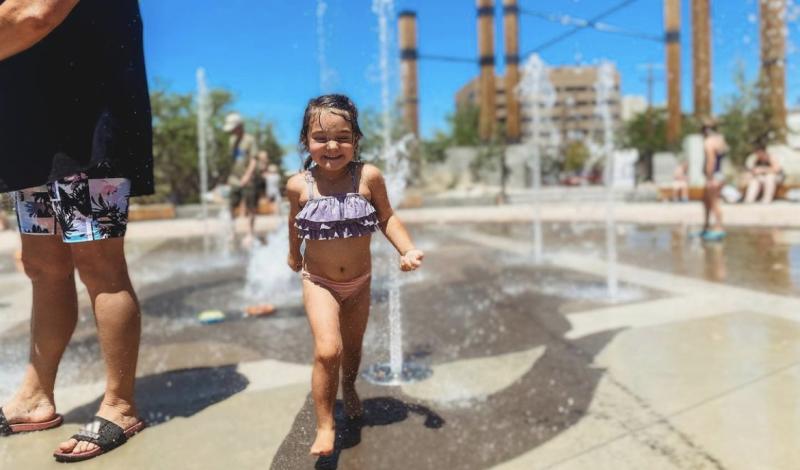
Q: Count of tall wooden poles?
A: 6